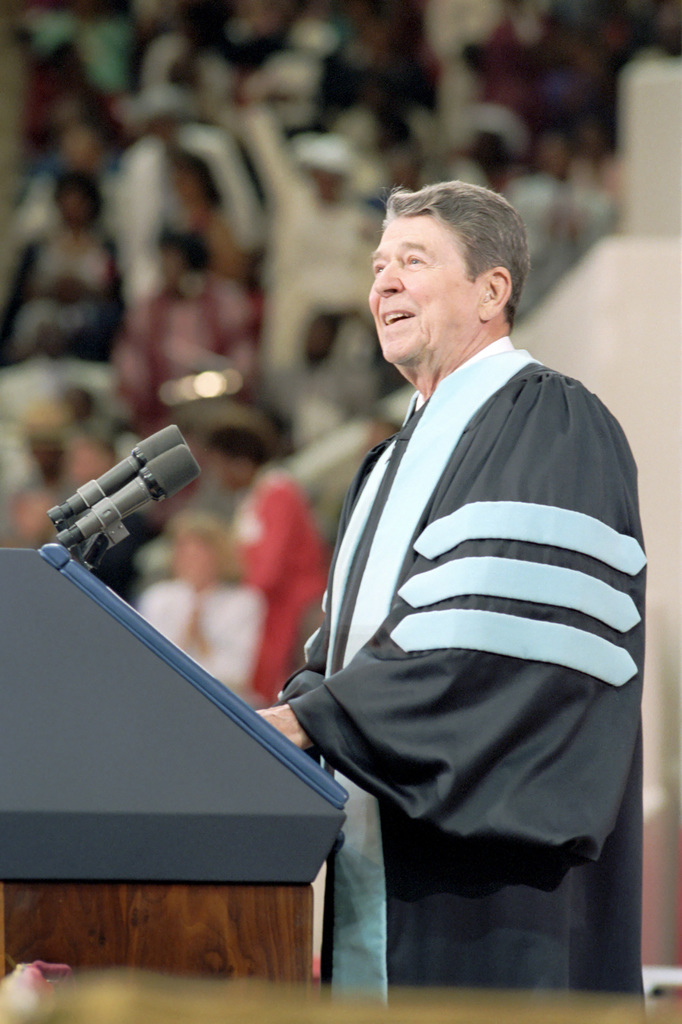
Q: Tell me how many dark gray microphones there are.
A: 2